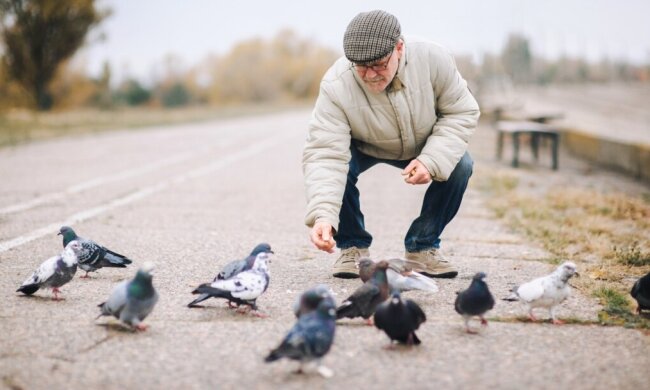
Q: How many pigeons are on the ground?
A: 13